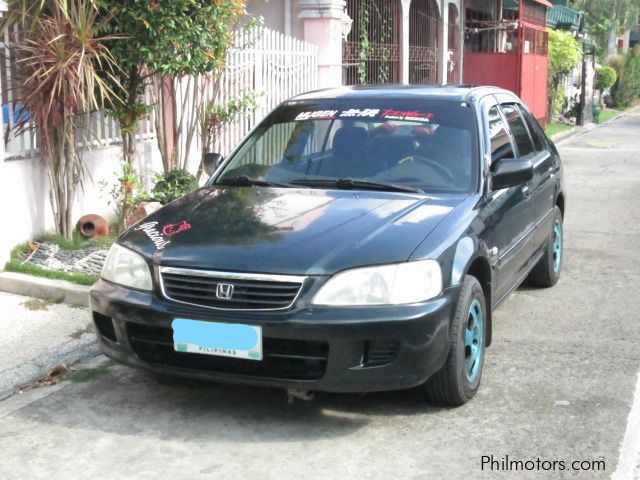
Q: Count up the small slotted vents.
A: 2